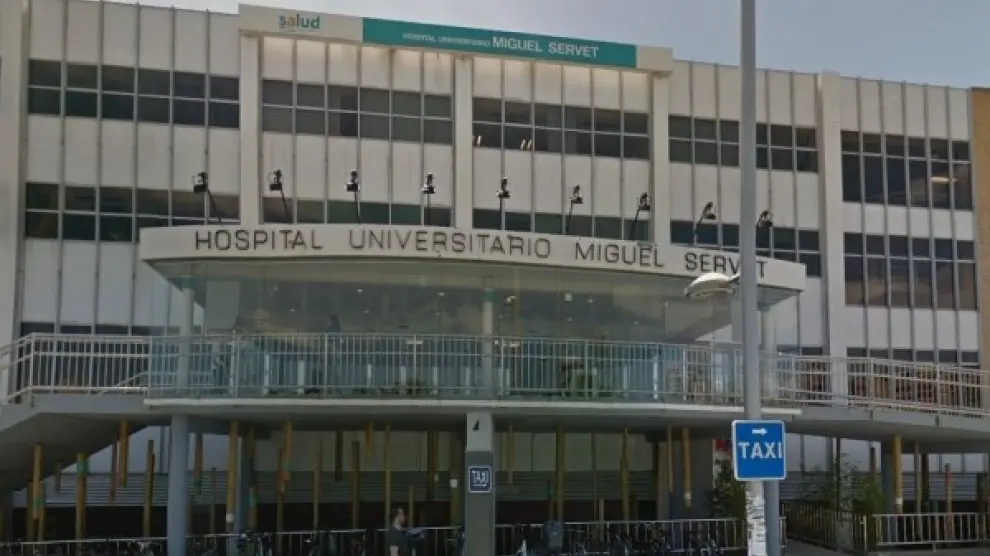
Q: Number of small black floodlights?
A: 9